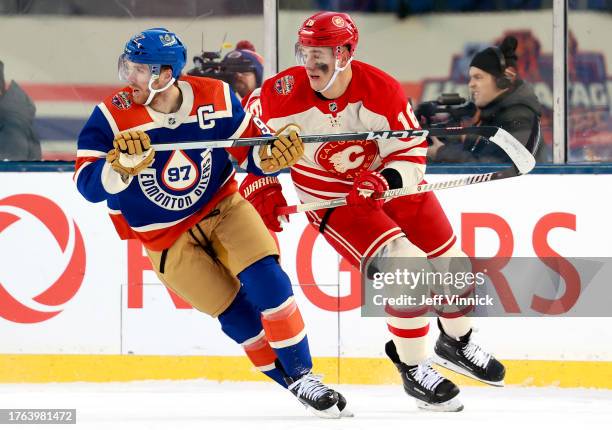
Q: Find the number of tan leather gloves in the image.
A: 2